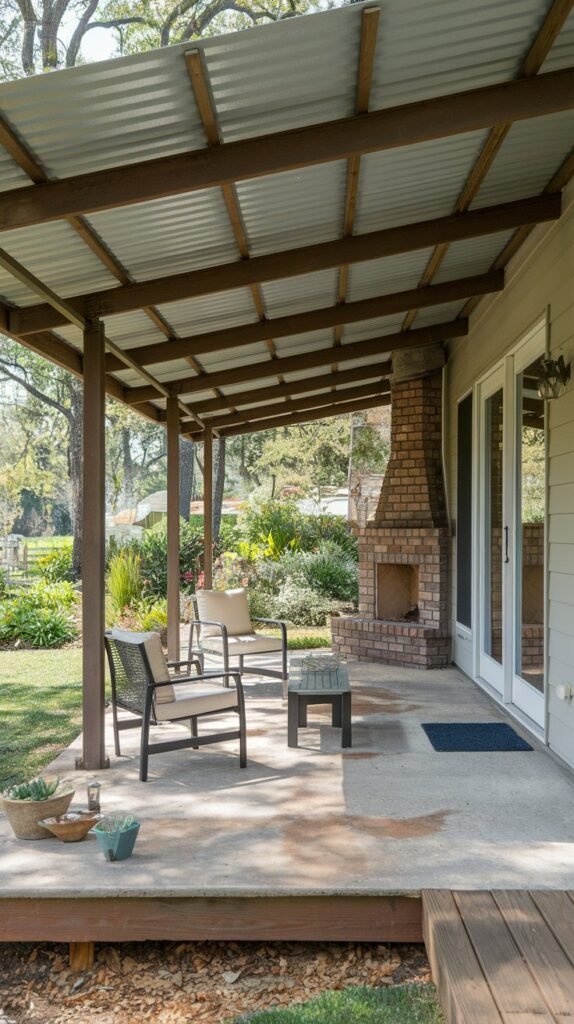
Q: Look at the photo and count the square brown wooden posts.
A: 3